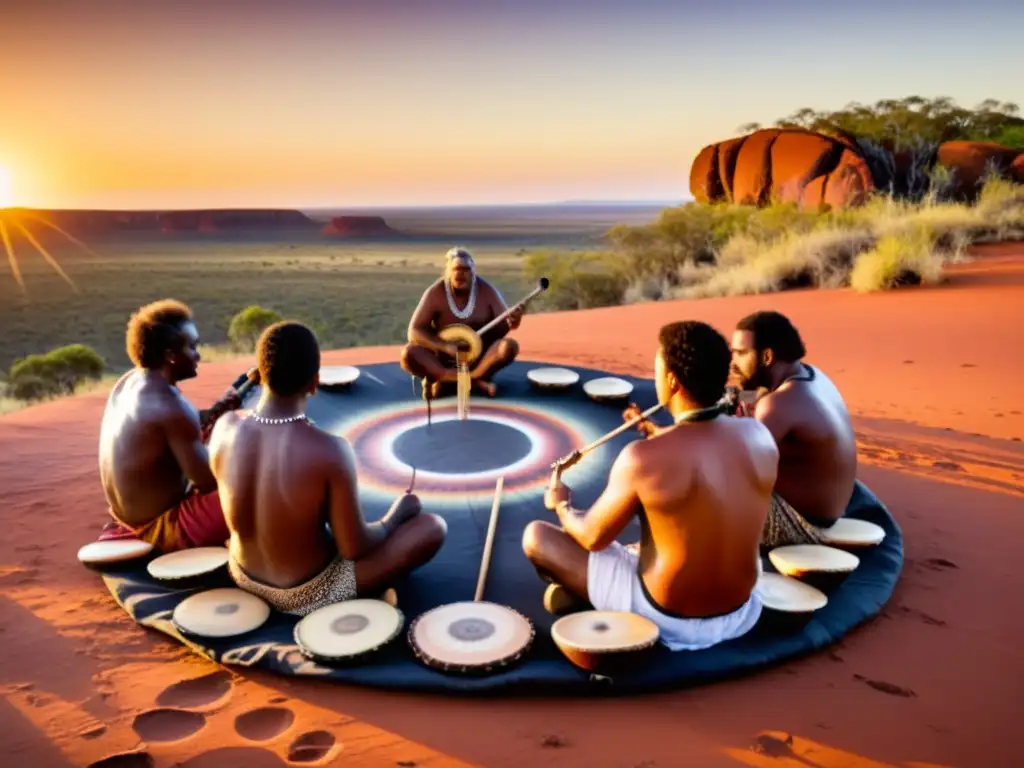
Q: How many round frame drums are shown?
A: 12